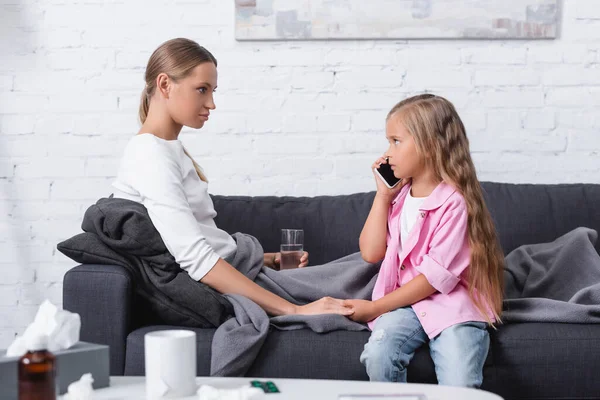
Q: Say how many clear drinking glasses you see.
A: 1